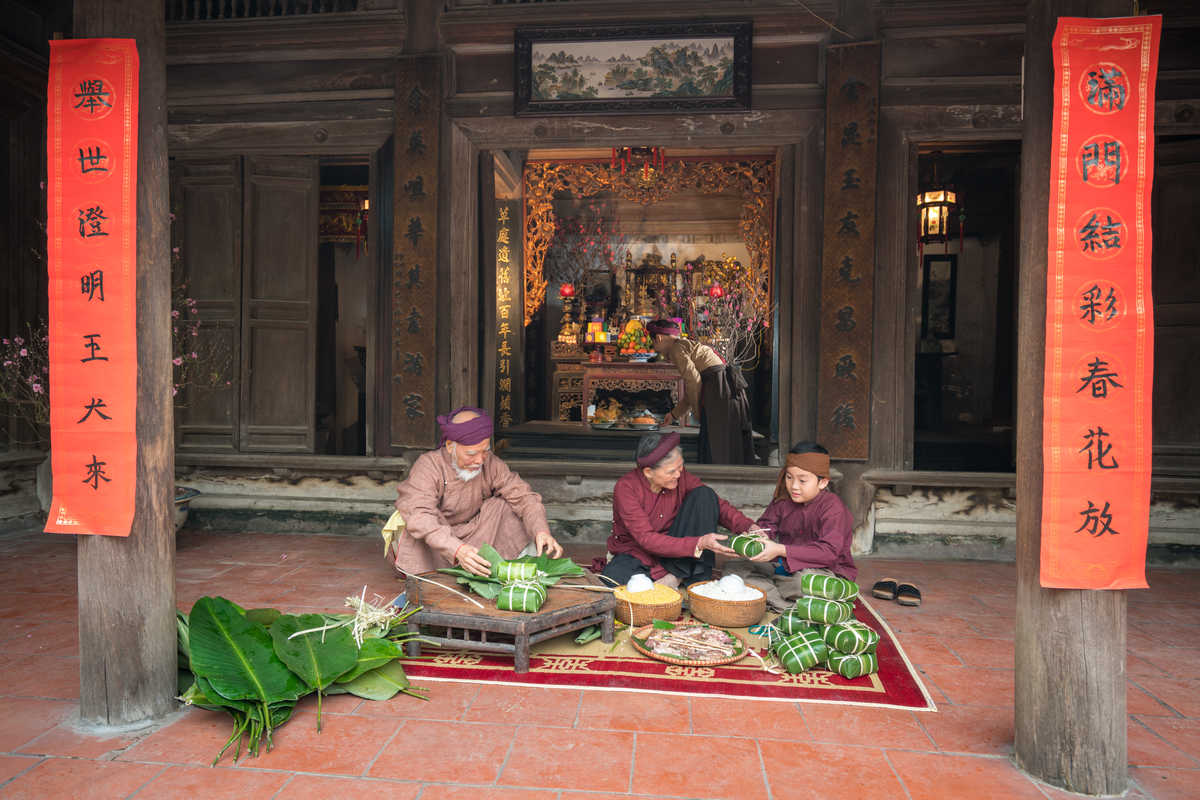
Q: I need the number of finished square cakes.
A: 9